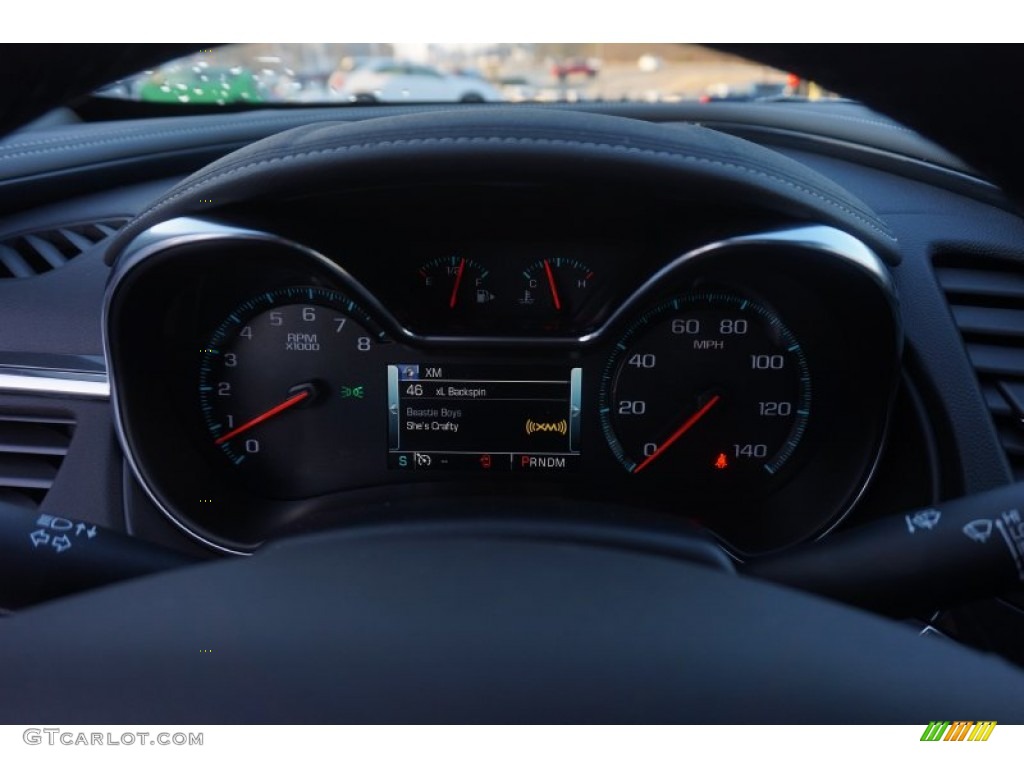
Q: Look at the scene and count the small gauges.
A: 2